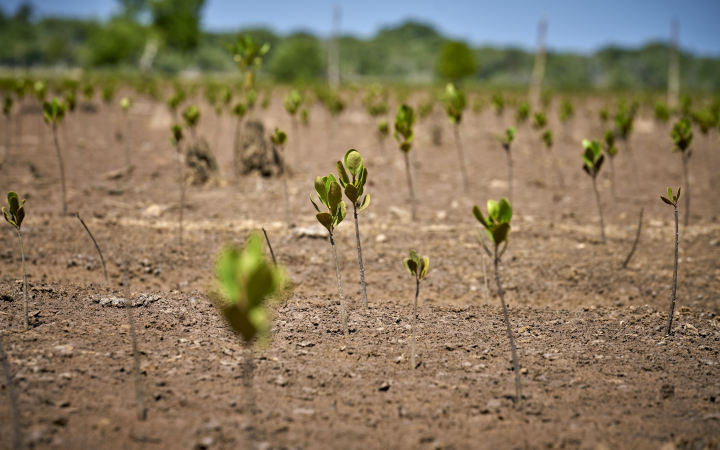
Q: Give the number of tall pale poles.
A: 3